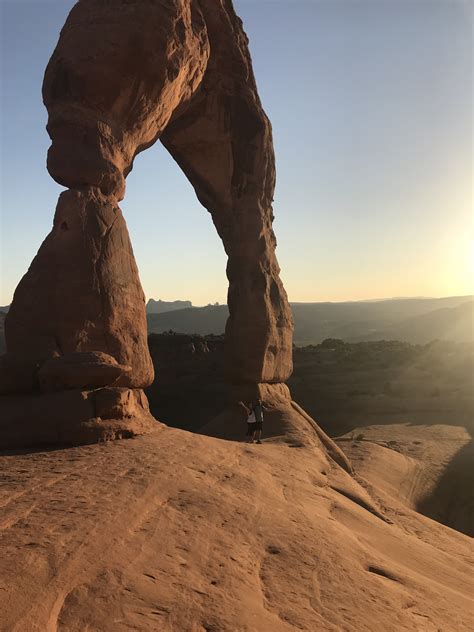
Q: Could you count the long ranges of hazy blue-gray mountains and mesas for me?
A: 1